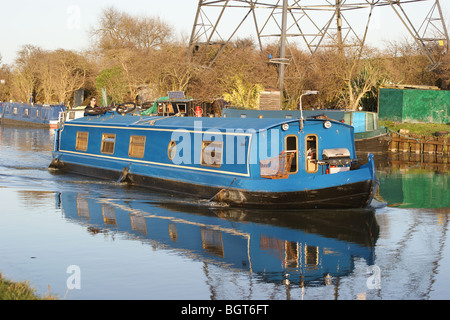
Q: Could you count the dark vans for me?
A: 0